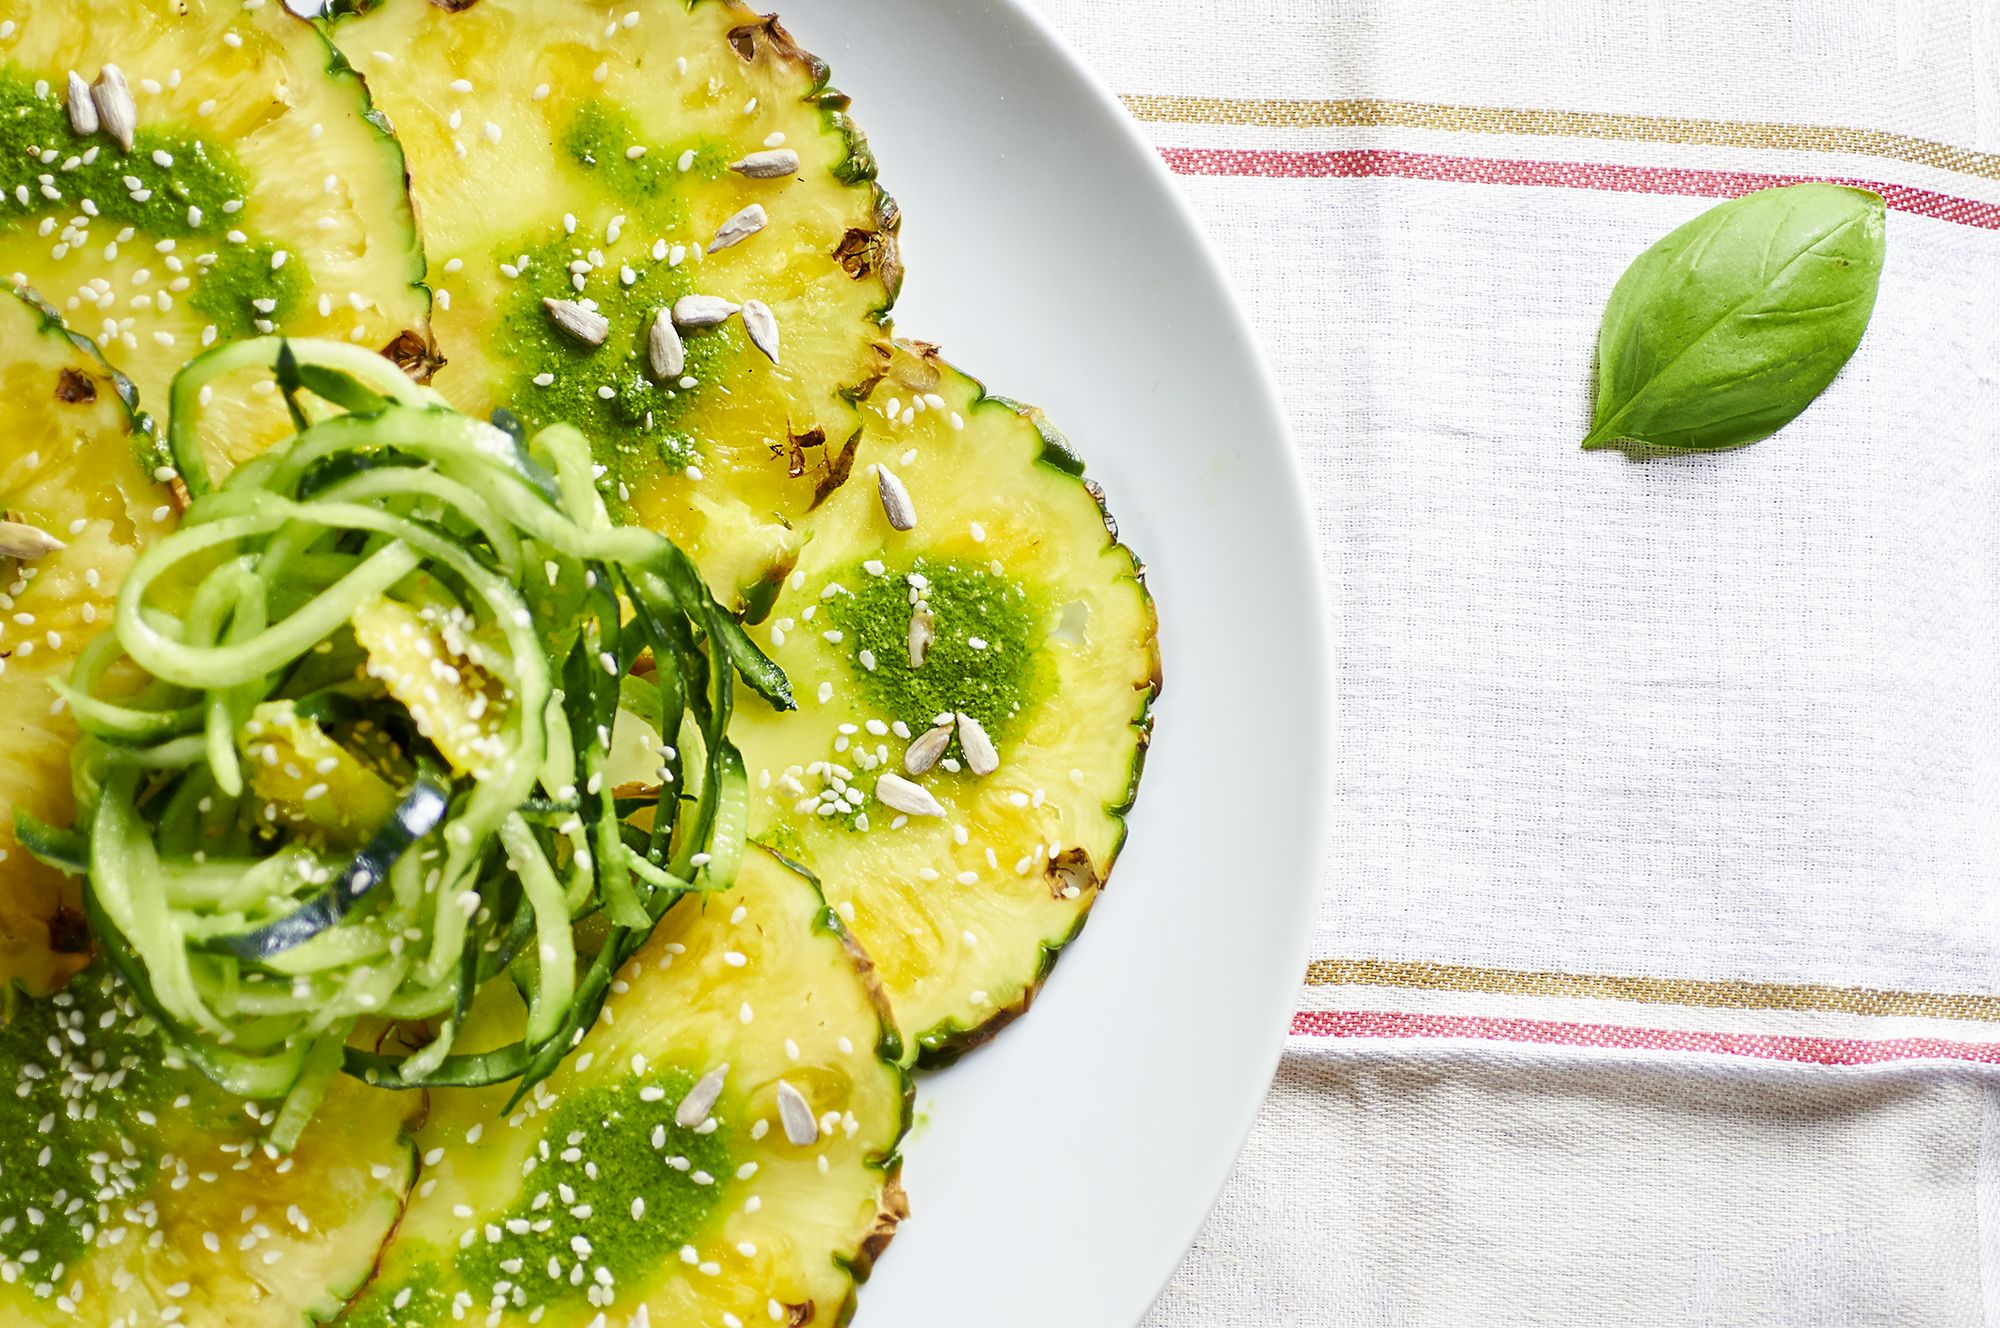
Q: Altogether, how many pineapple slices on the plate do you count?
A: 6